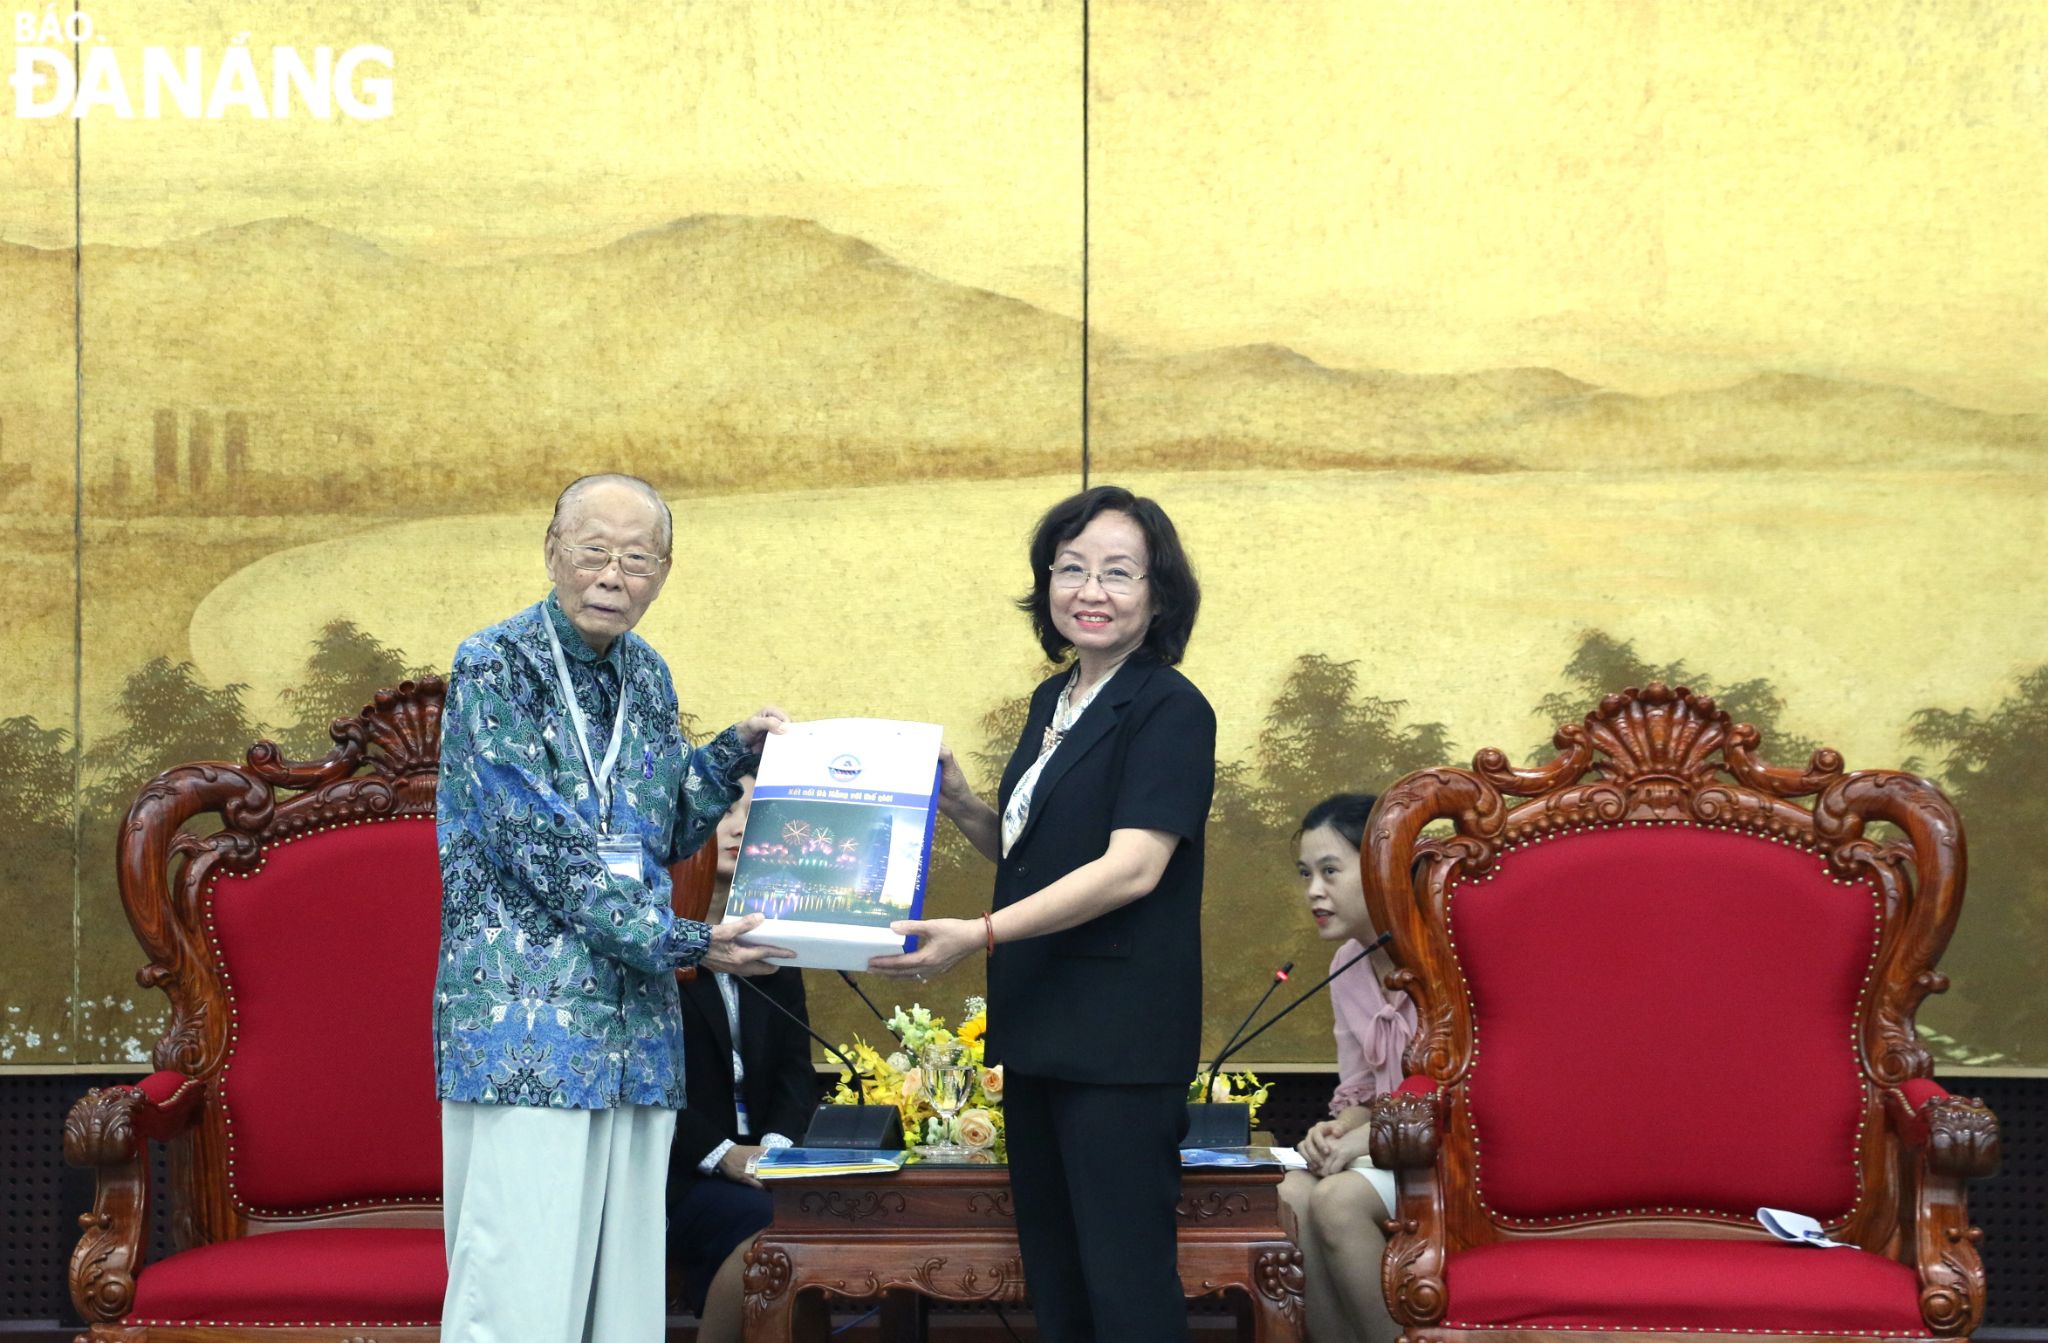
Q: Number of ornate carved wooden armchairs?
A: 2